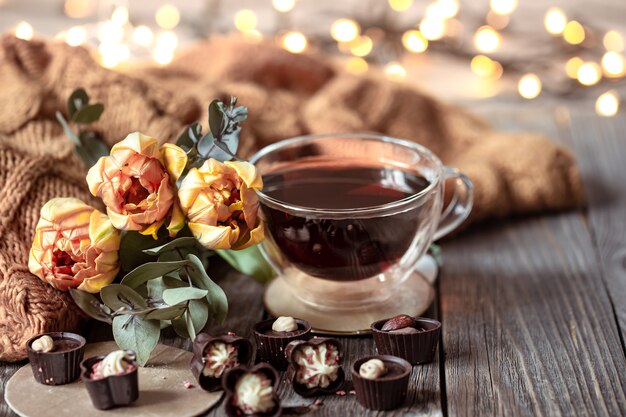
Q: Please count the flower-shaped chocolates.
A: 4